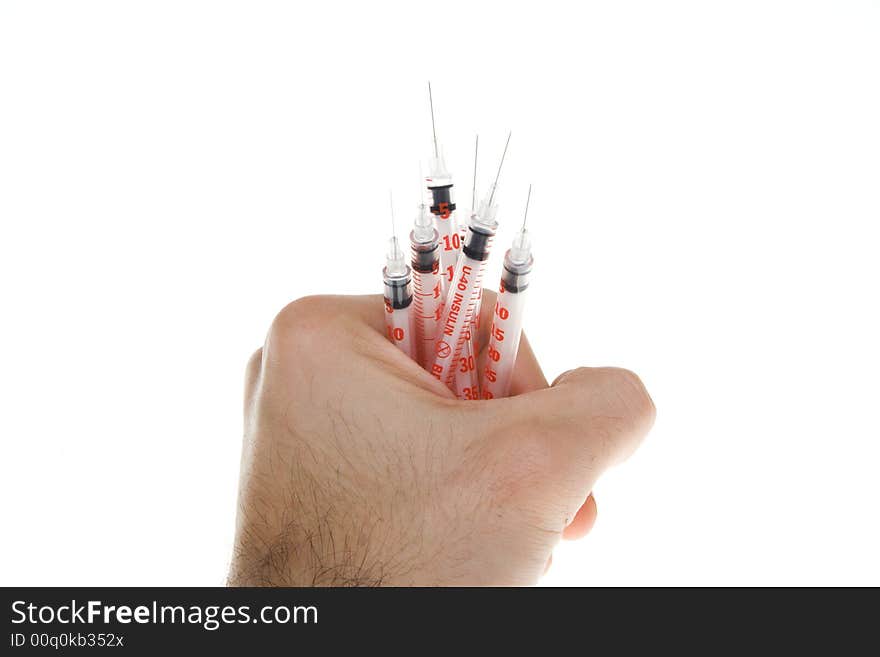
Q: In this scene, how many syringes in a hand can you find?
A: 6